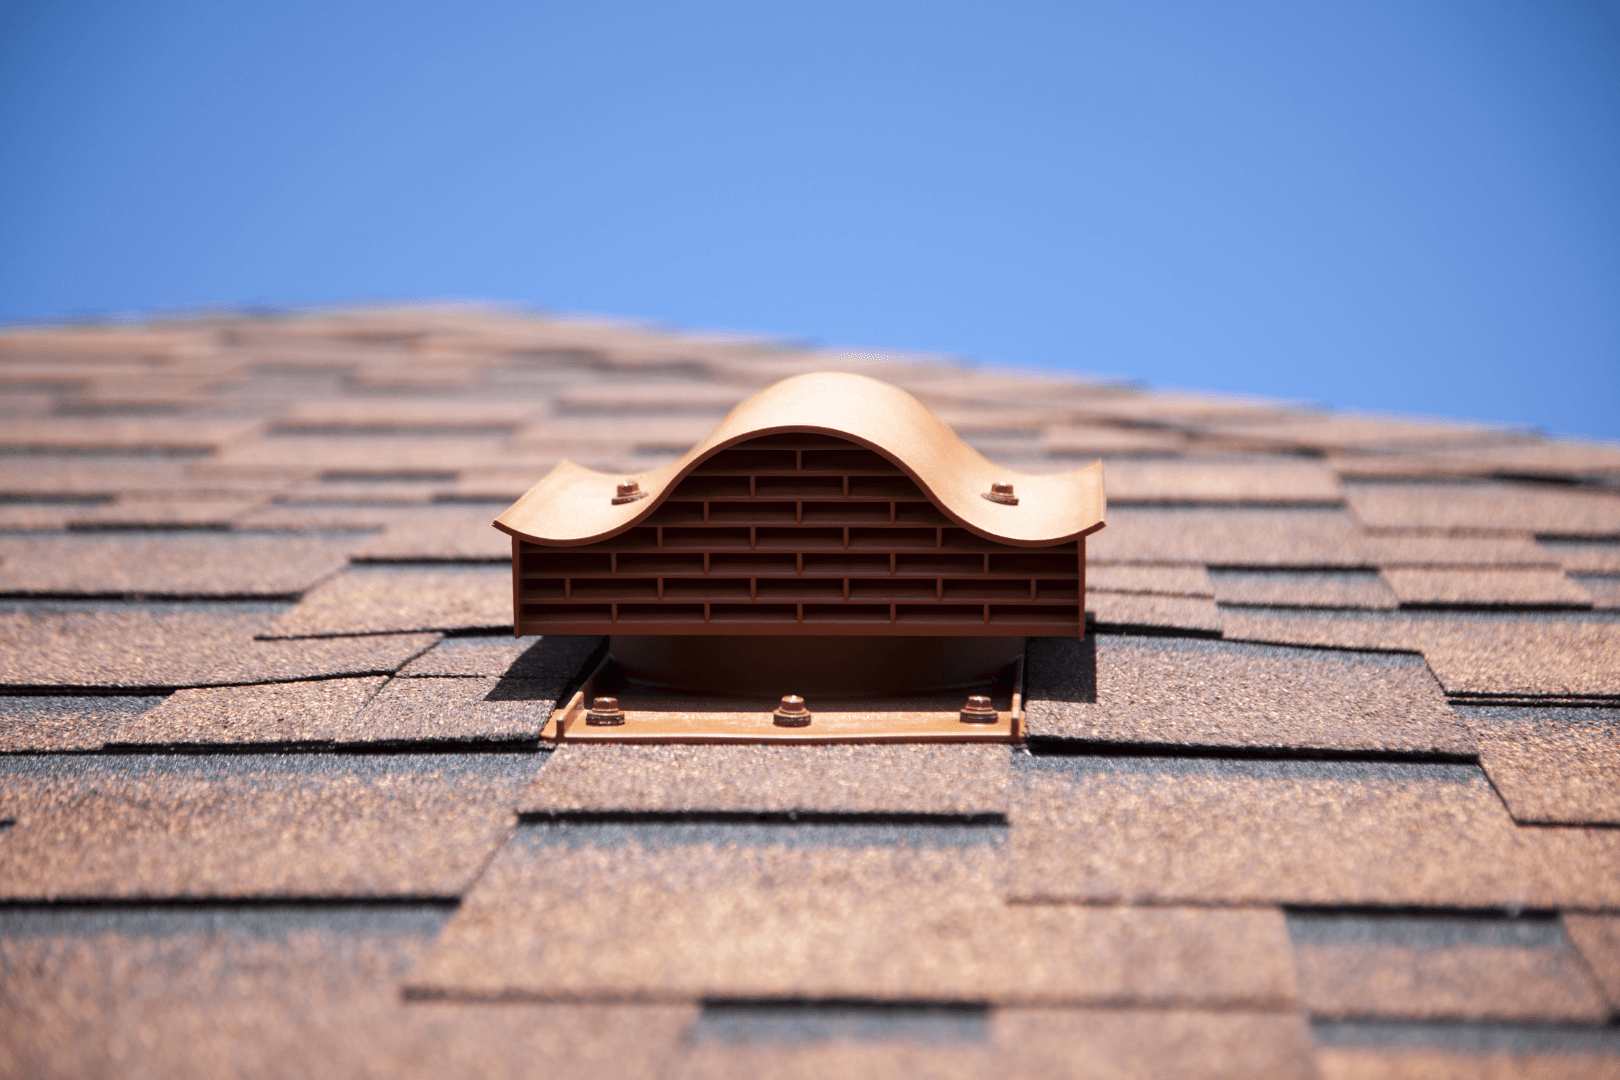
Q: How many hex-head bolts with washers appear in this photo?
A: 5